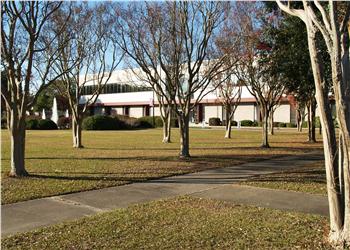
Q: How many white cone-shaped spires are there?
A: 3